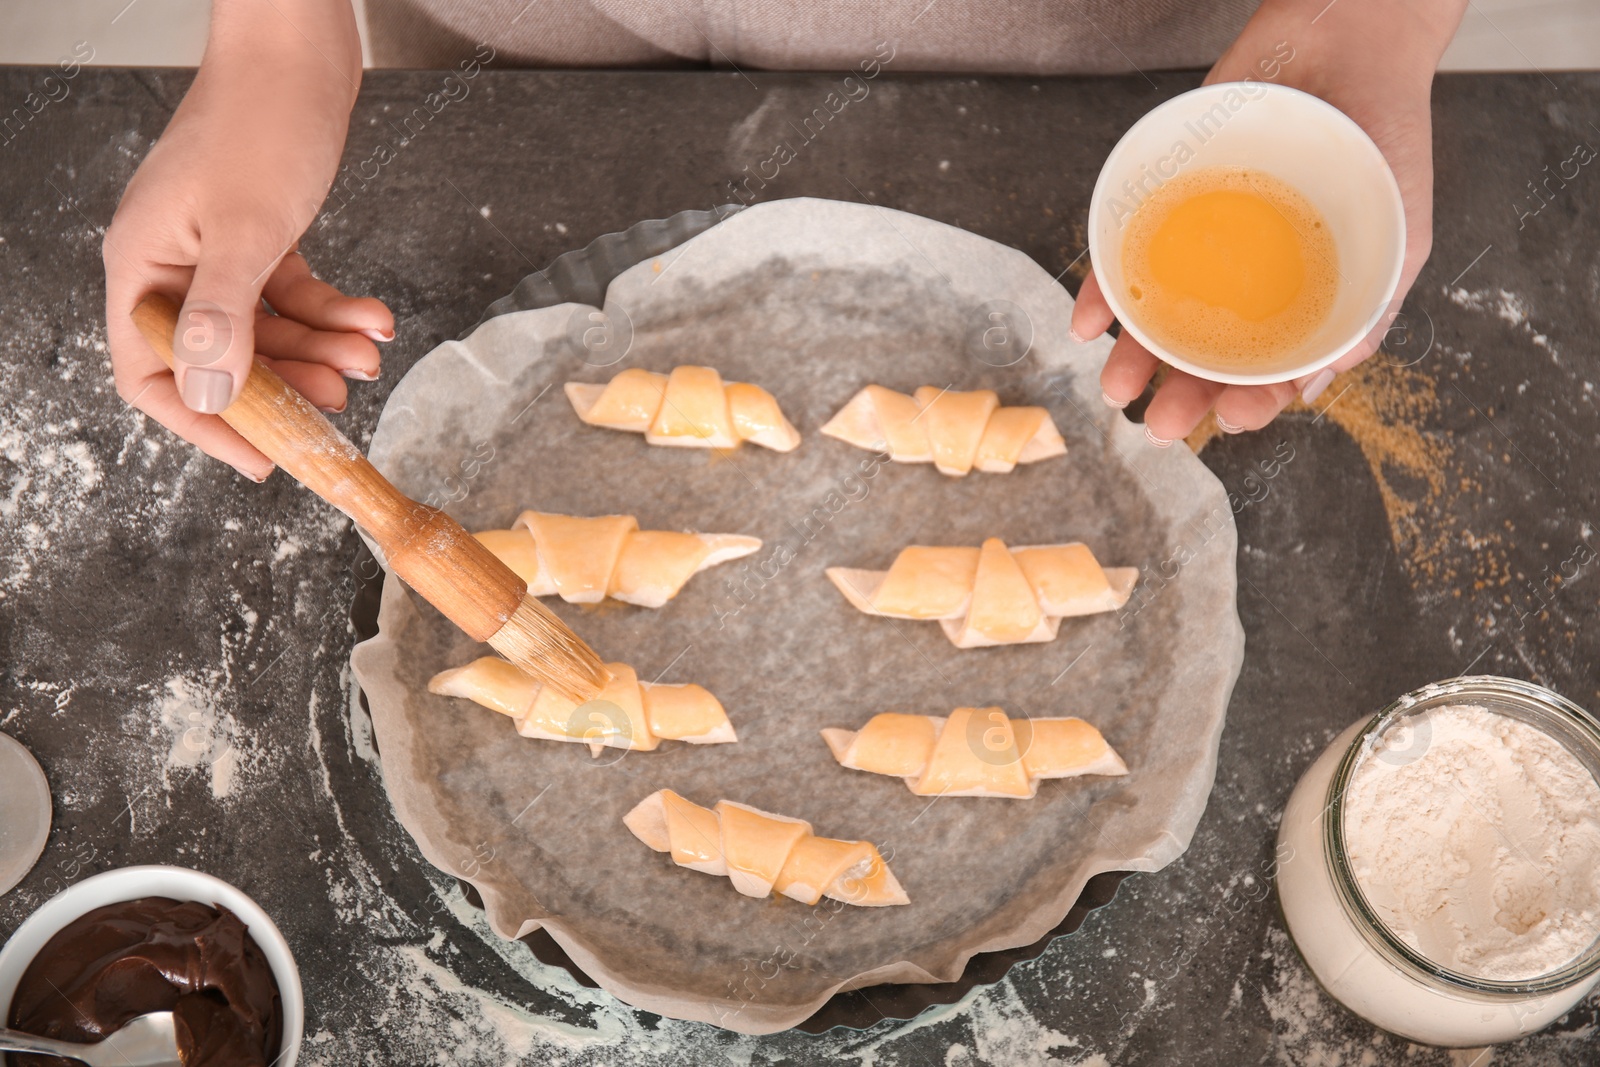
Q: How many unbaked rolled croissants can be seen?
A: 7